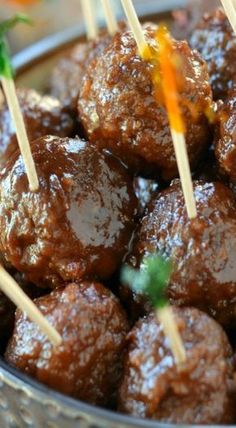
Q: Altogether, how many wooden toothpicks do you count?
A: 8